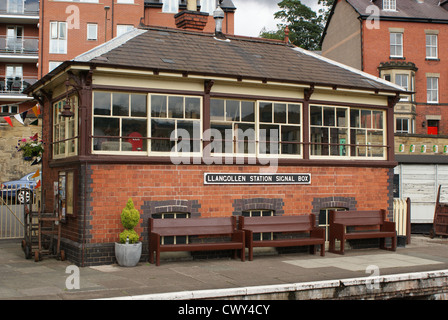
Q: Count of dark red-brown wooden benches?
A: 3